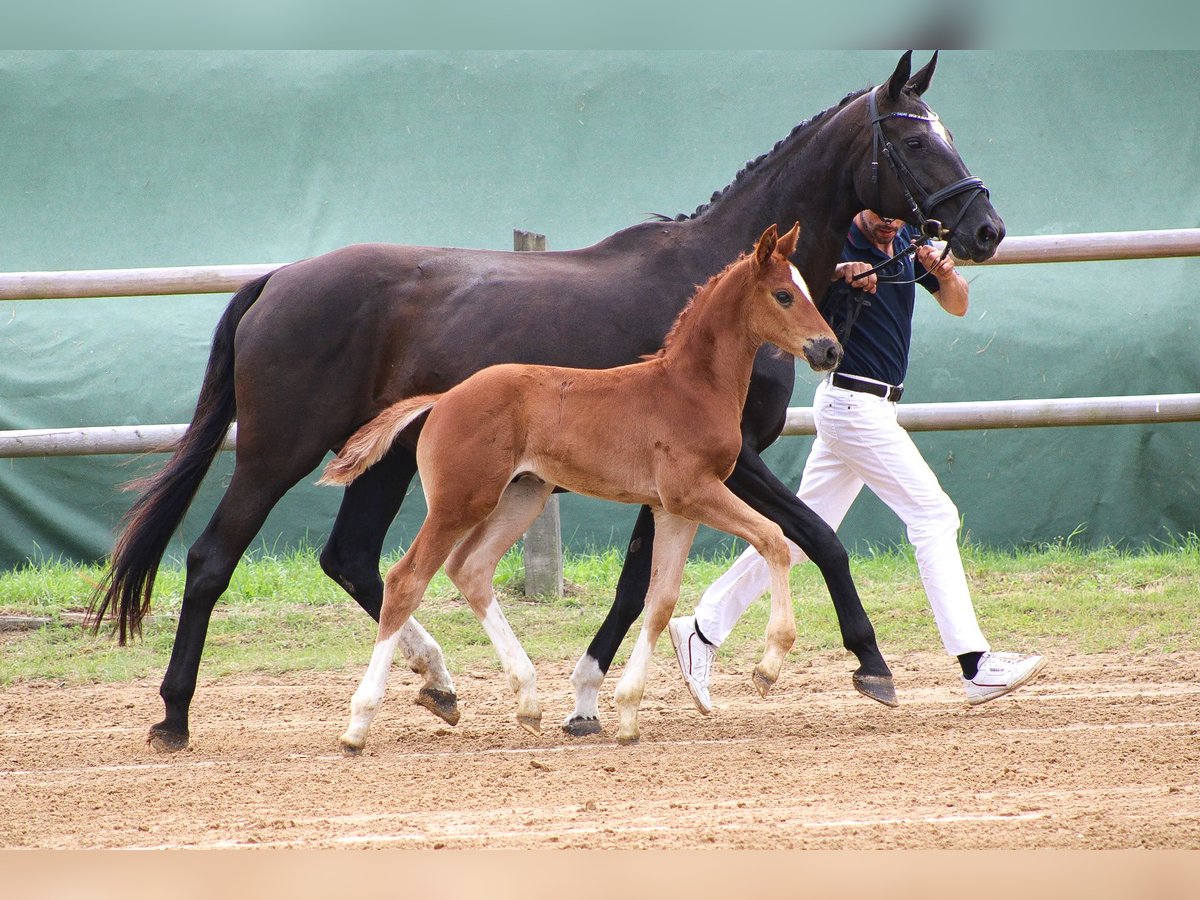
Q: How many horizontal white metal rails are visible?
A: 2